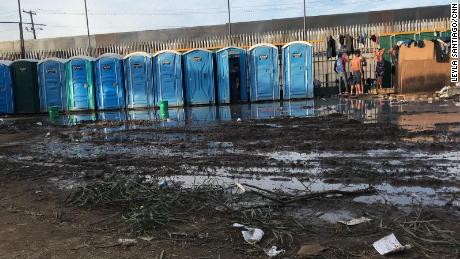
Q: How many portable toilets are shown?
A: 11